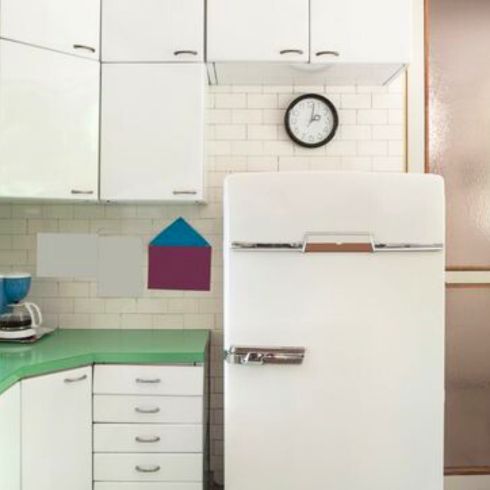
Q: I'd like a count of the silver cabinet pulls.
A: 11